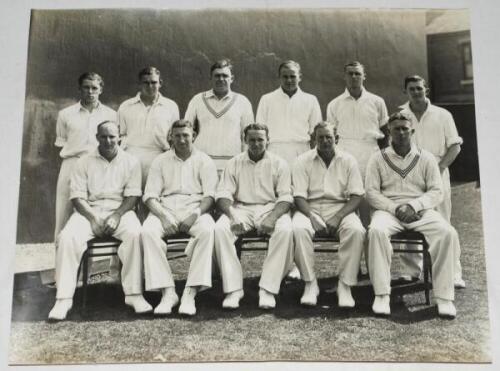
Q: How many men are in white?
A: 11